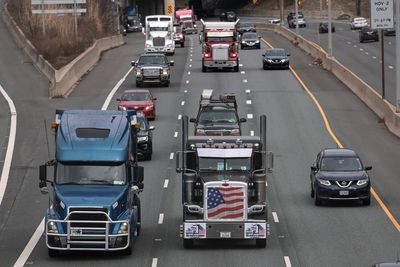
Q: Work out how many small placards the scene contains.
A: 2